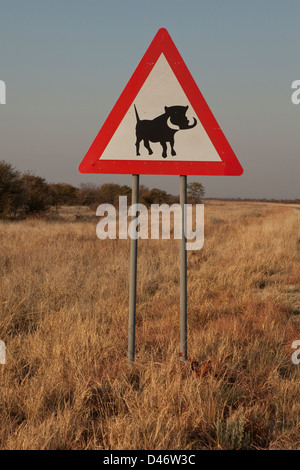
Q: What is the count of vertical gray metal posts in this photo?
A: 2